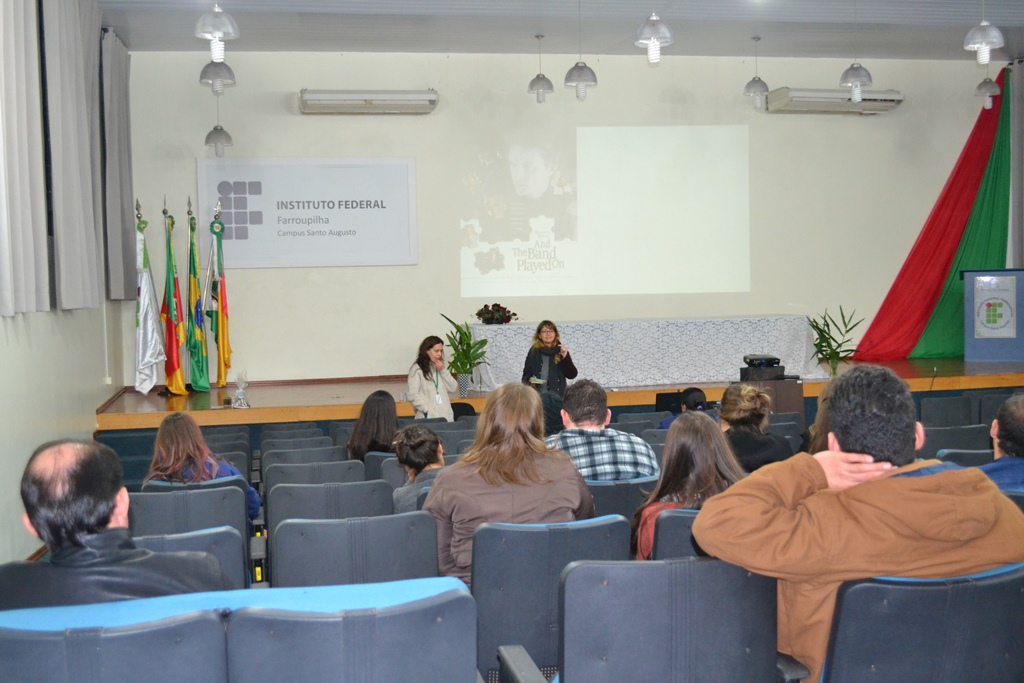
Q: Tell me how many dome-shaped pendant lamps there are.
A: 10